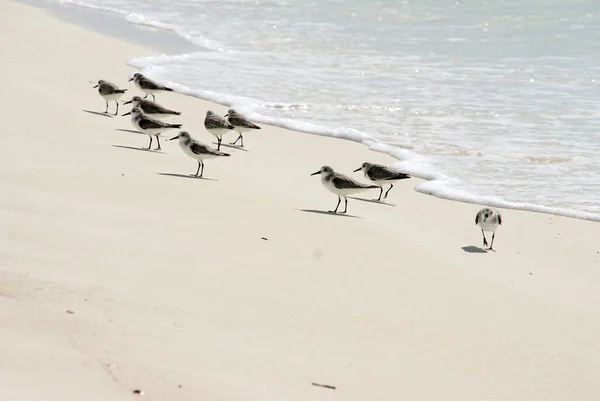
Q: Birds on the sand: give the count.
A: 10